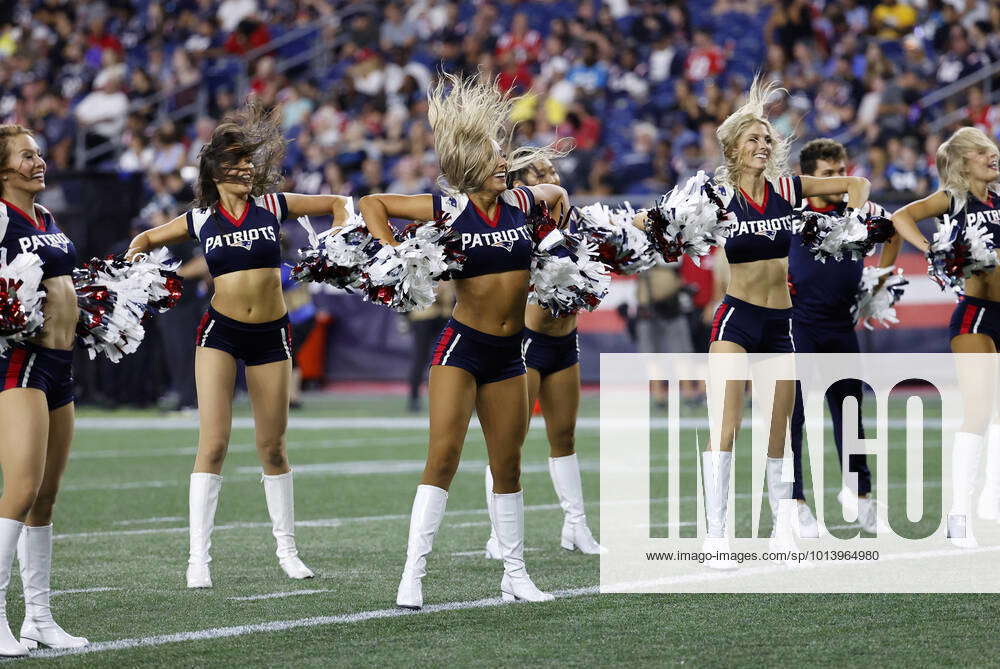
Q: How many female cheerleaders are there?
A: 6